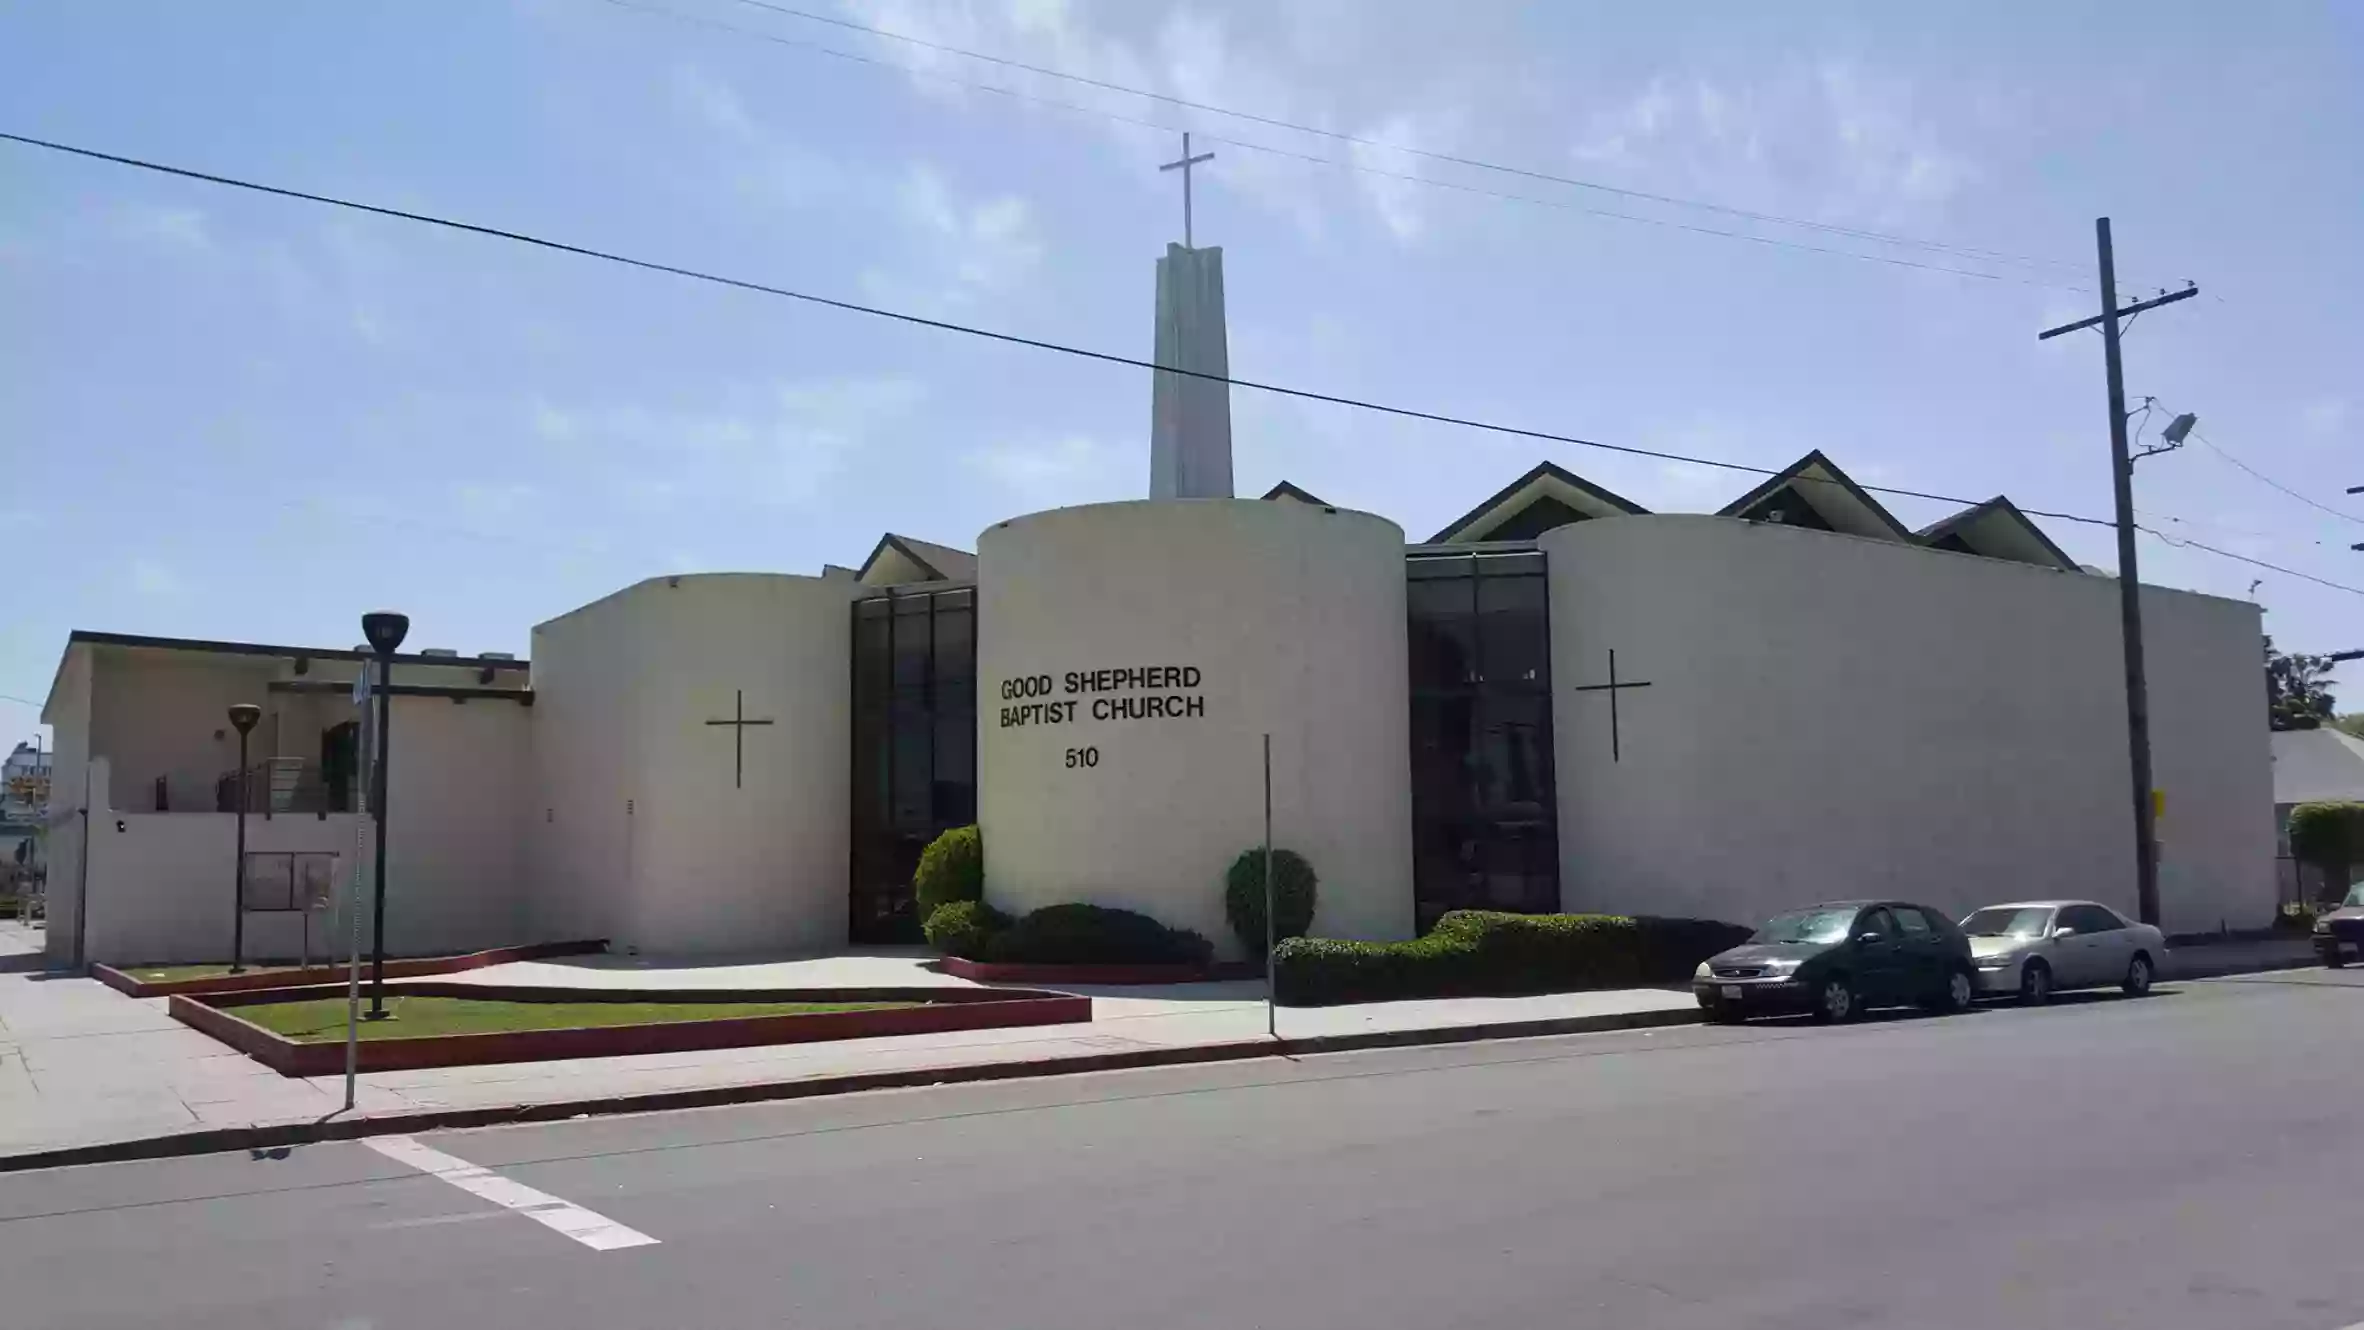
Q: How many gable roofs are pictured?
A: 5